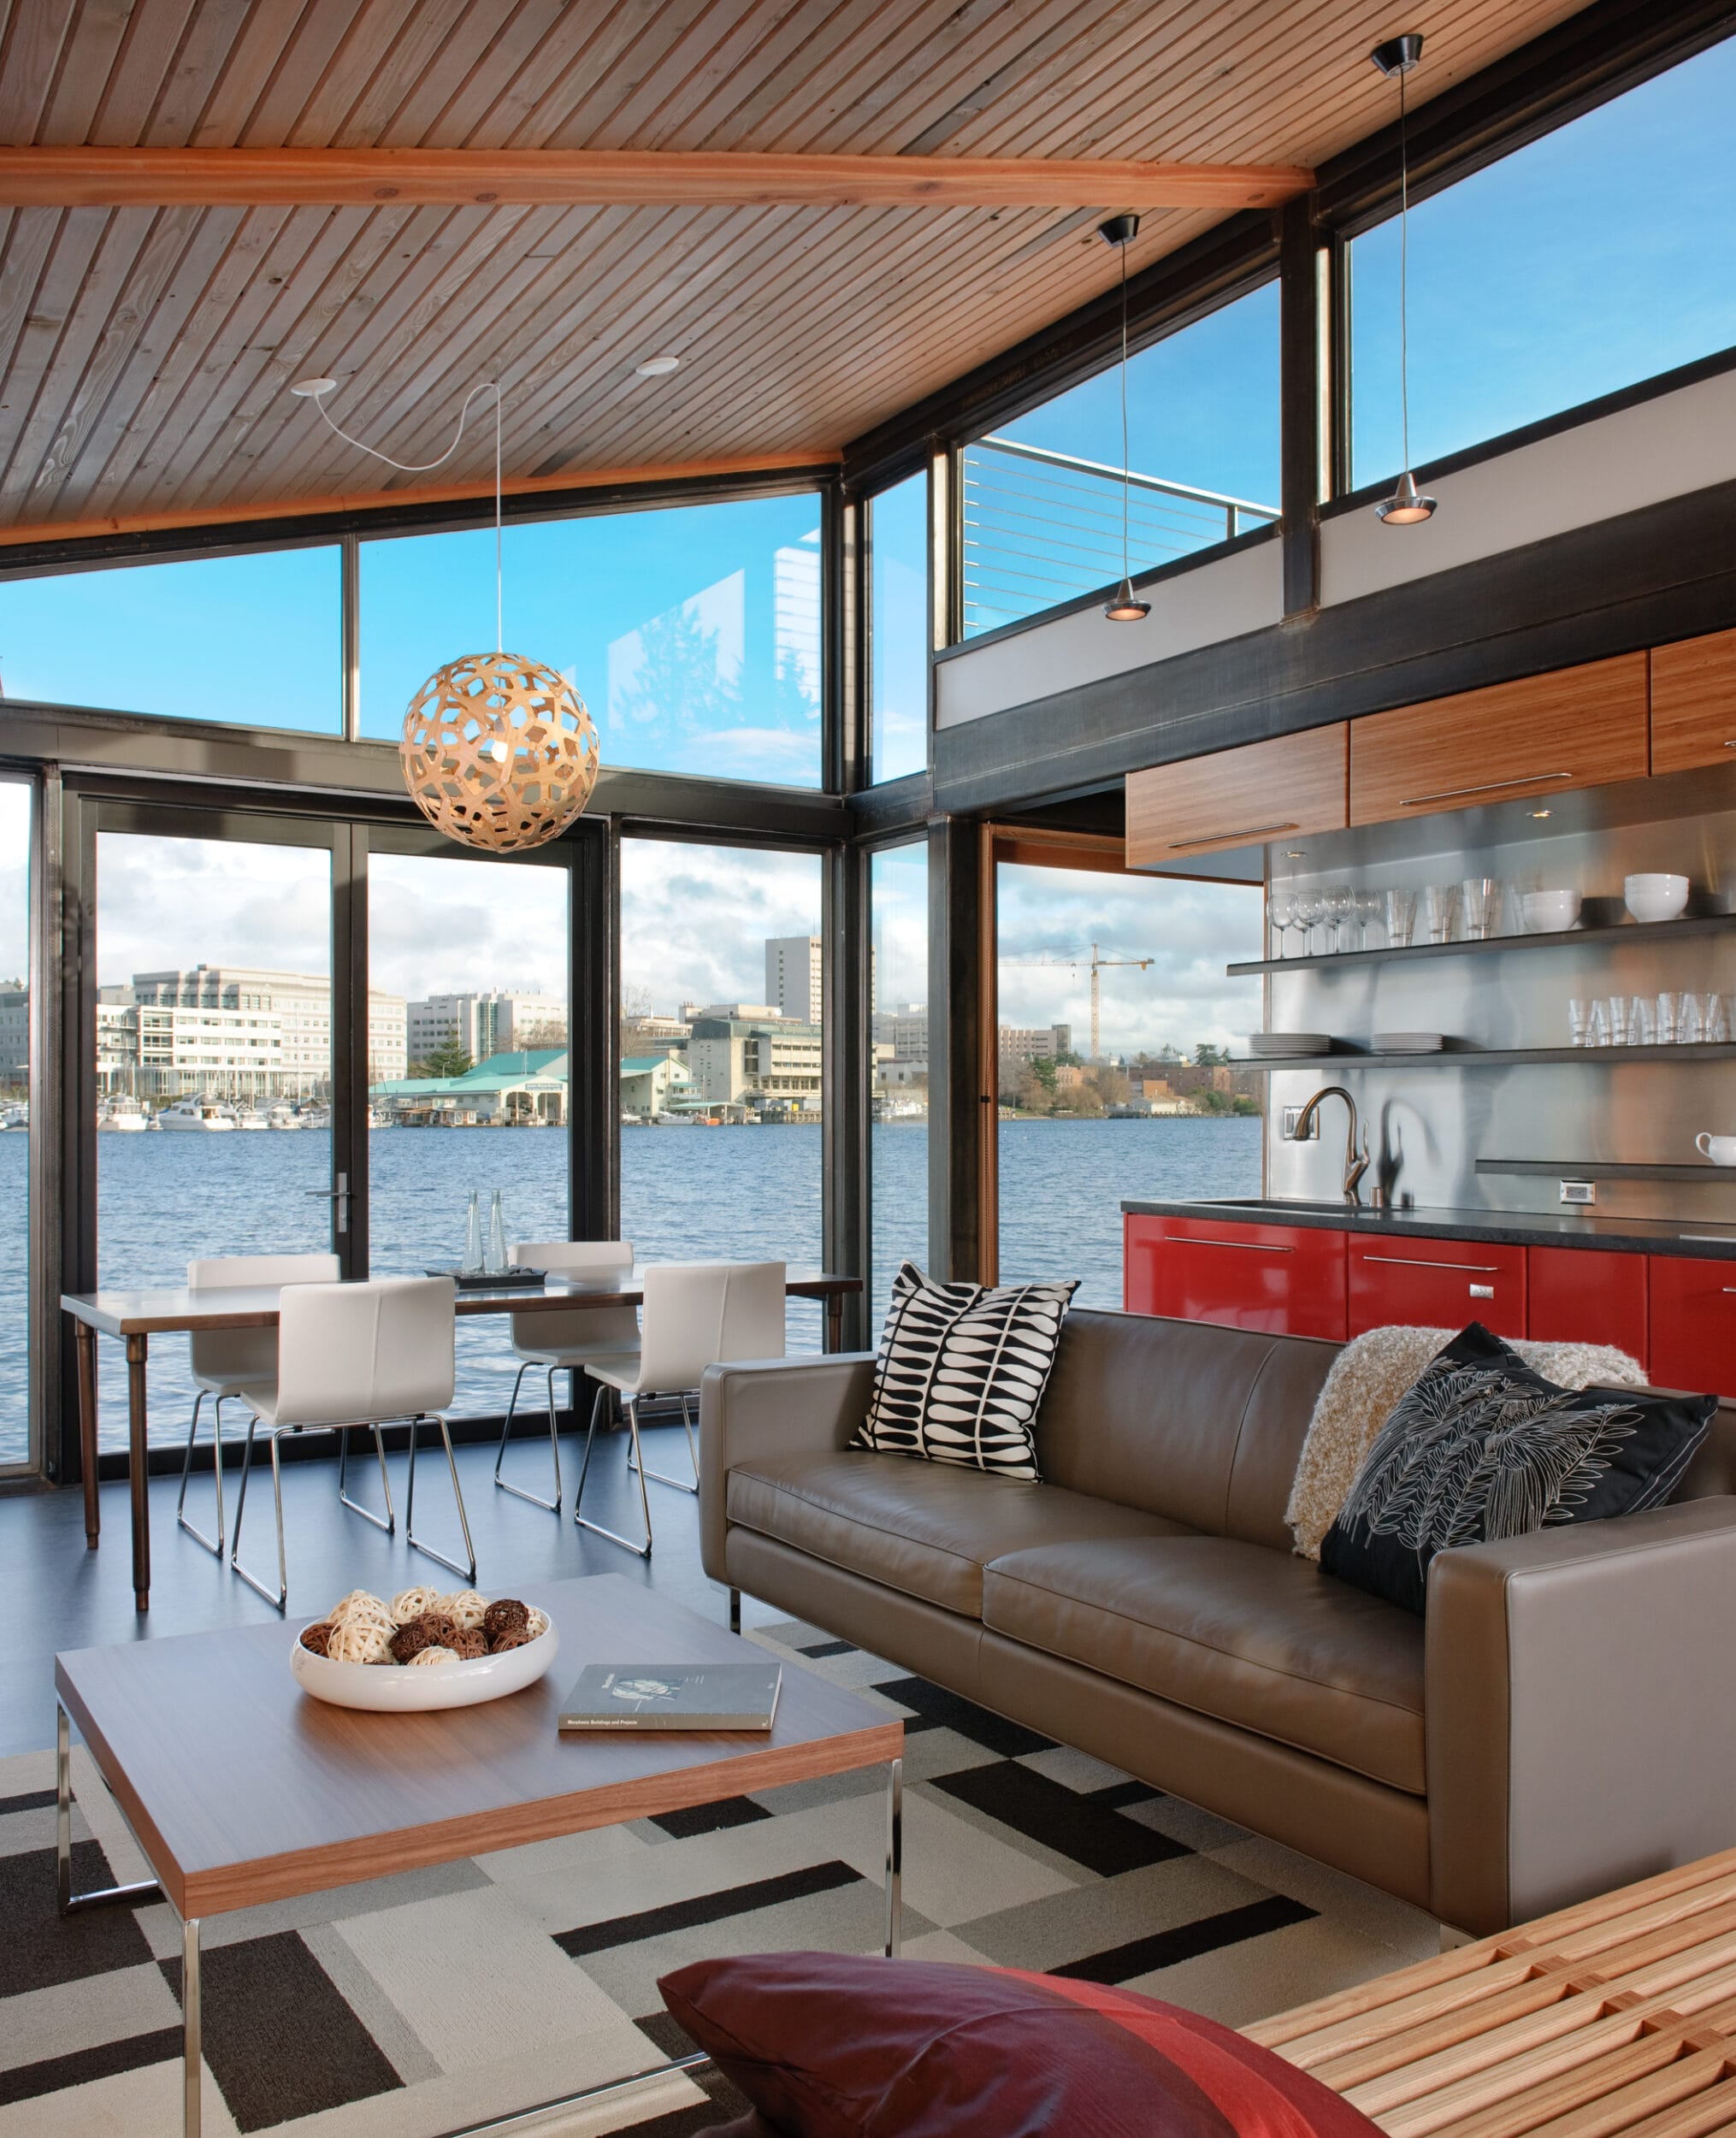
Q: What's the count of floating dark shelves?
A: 3